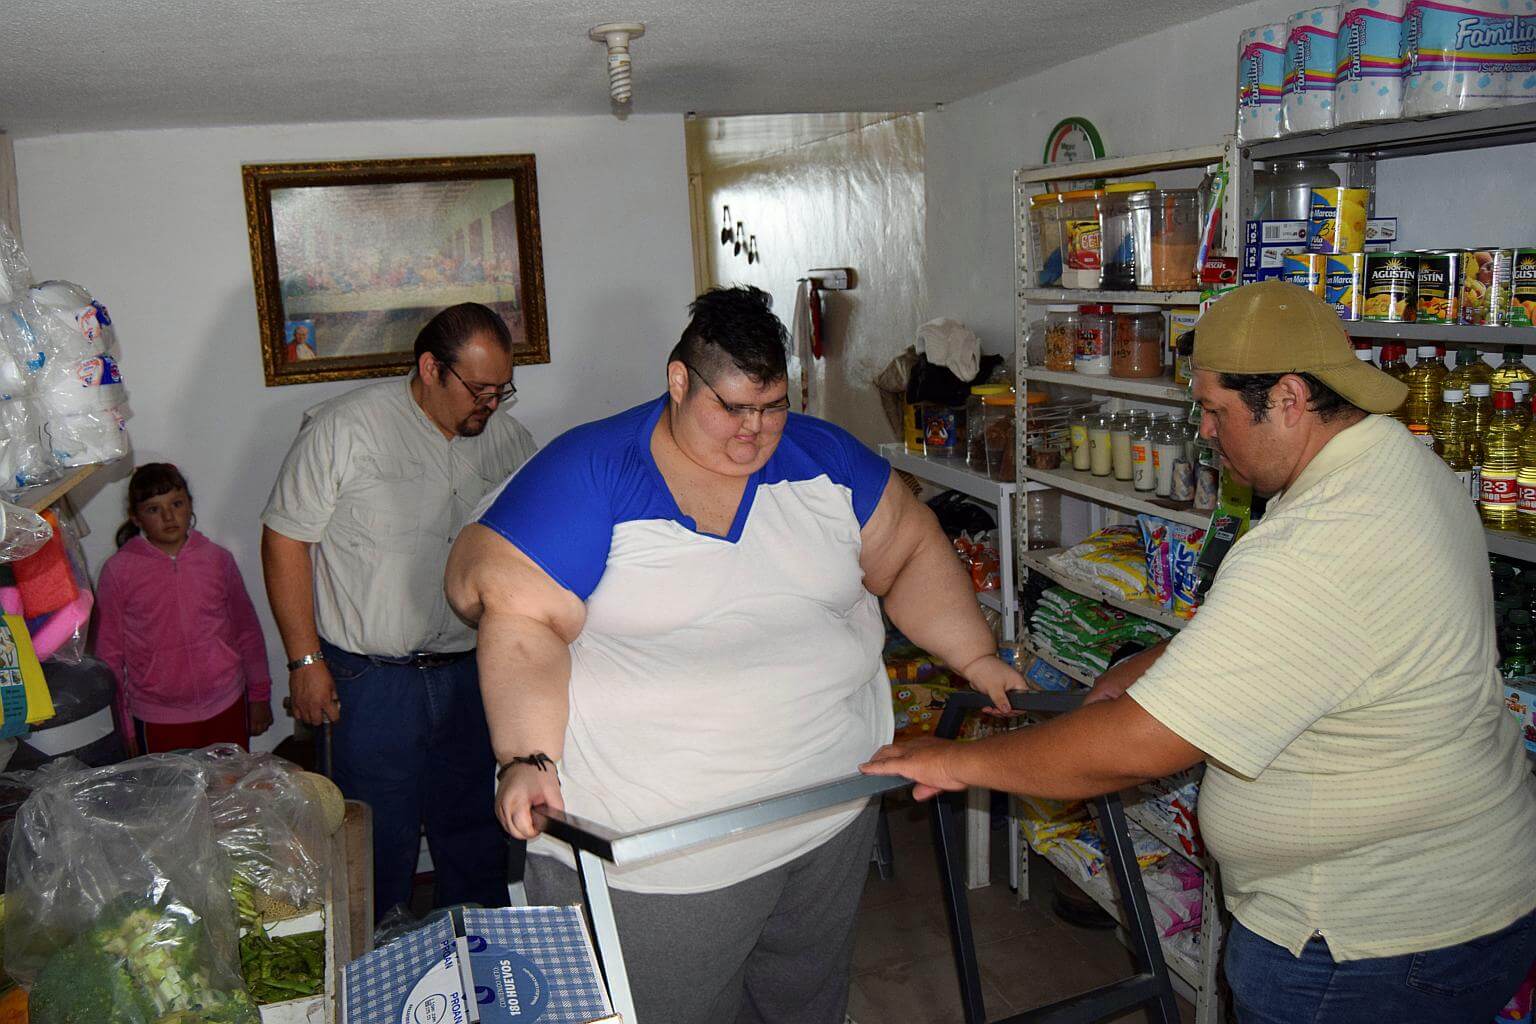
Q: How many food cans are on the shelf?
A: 7